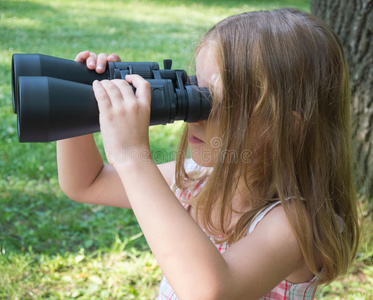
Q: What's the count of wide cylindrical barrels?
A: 2